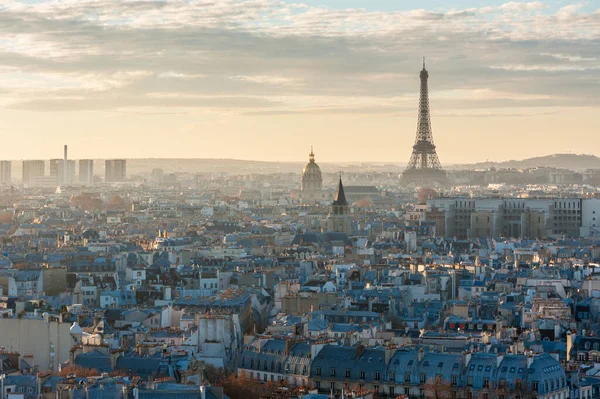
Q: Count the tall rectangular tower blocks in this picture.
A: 5